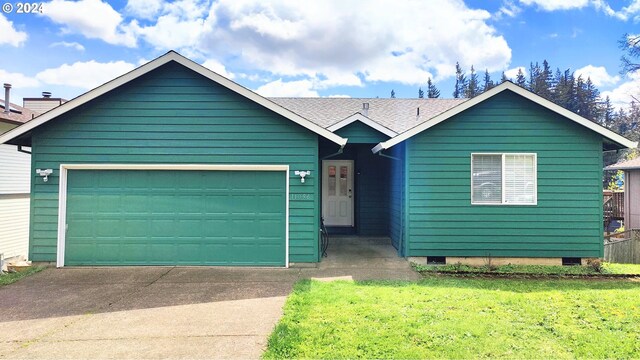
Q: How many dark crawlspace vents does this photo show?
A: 2